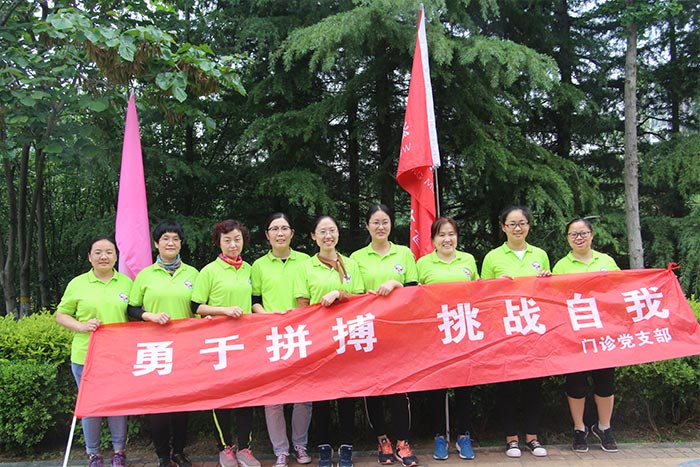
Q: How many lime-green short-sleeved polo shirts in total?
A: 9